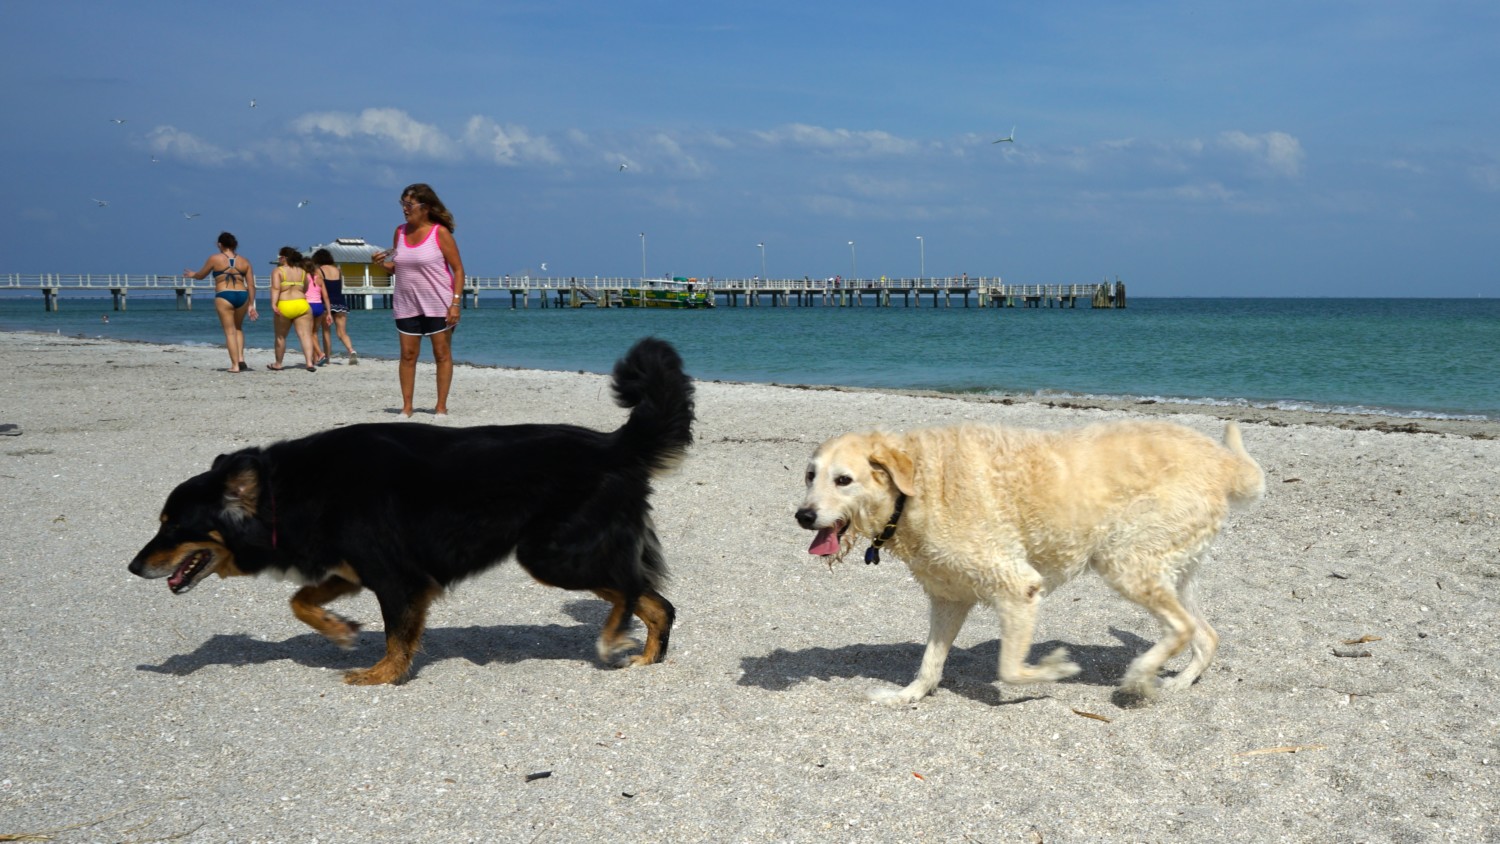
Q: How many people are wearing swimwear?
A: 4